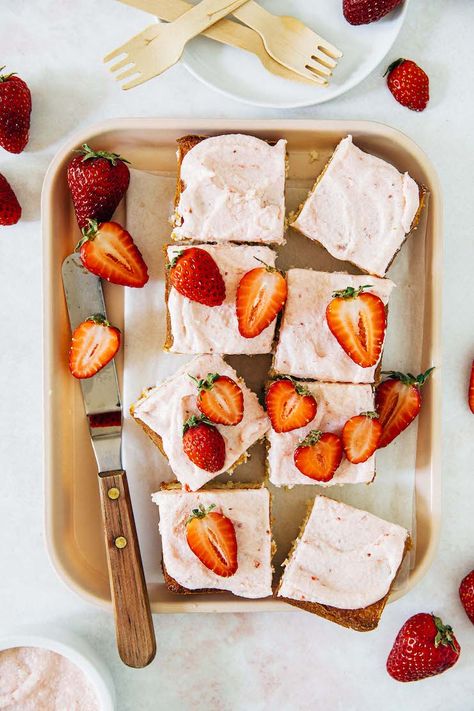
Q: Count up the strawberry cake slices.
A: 8